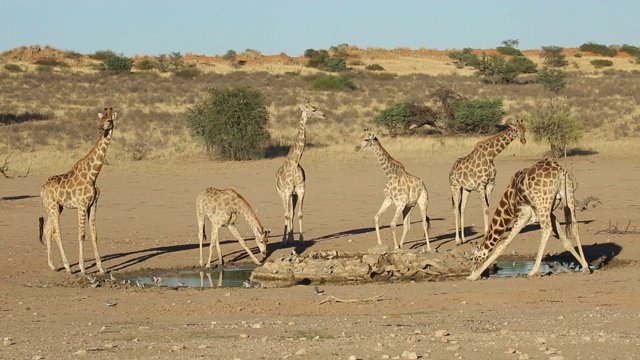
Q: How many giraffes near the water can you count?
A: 6